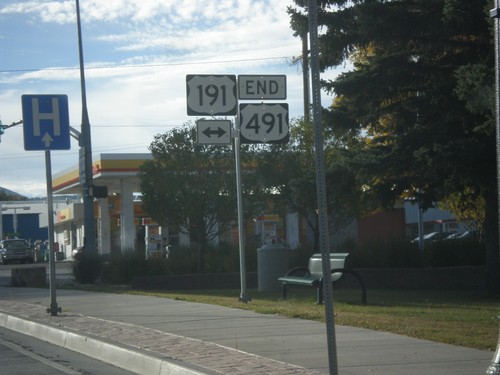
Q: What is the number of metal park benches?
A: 1